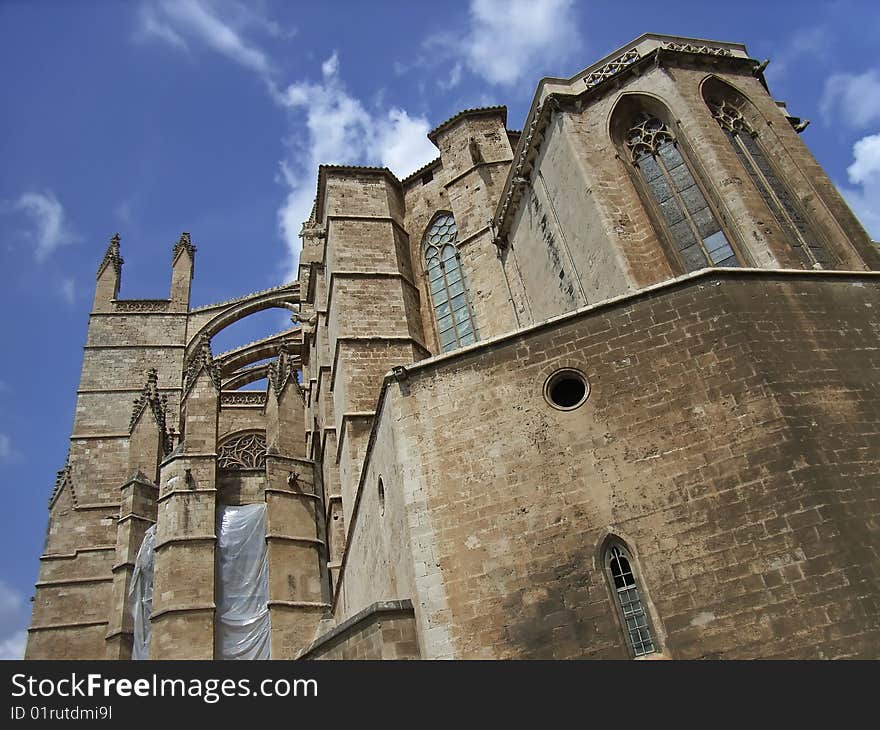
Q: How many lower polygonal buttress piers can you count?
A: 3